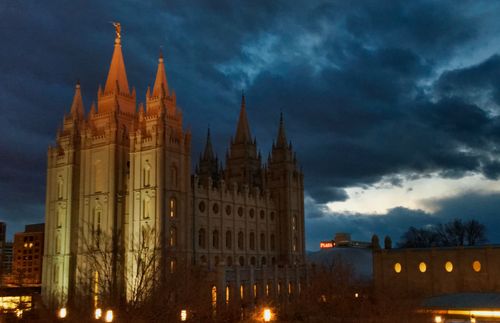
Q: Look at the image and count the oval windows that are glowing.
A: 4